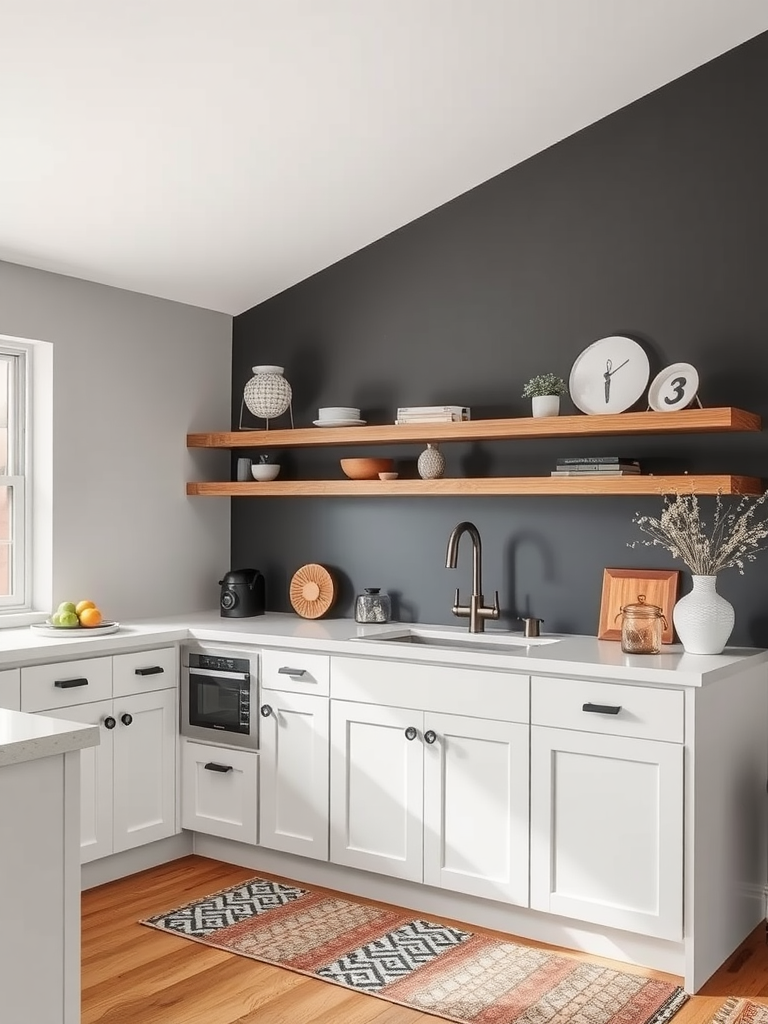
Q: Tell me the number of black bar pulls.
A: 5